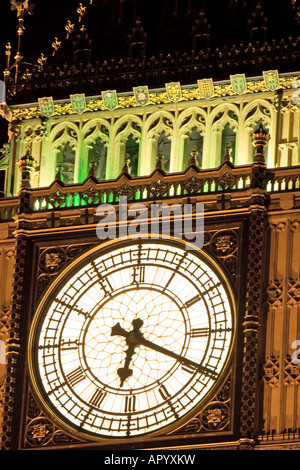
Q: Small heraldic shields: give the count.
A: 8